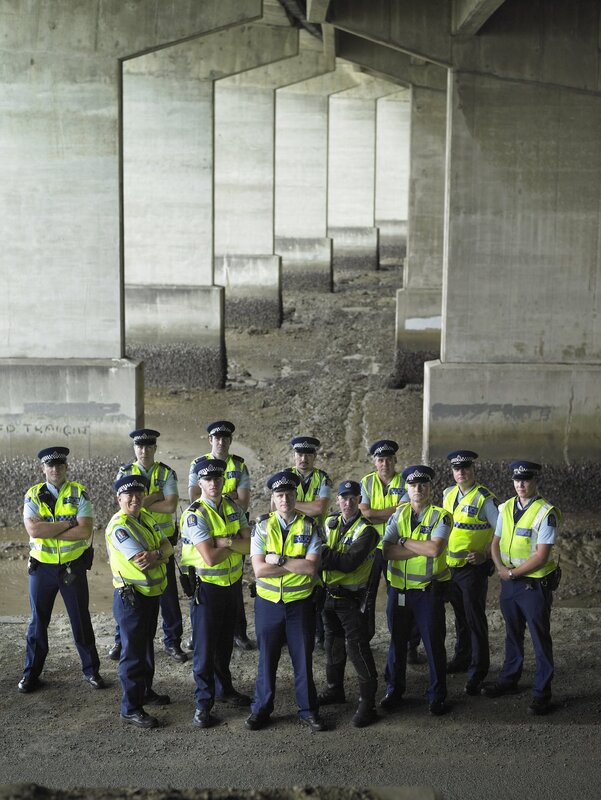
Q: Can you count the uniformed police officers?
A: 12